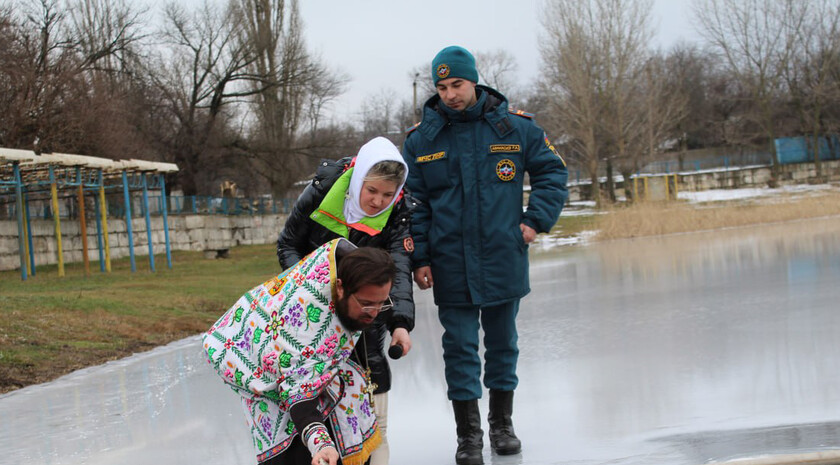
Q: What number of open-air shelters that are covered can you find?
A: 1